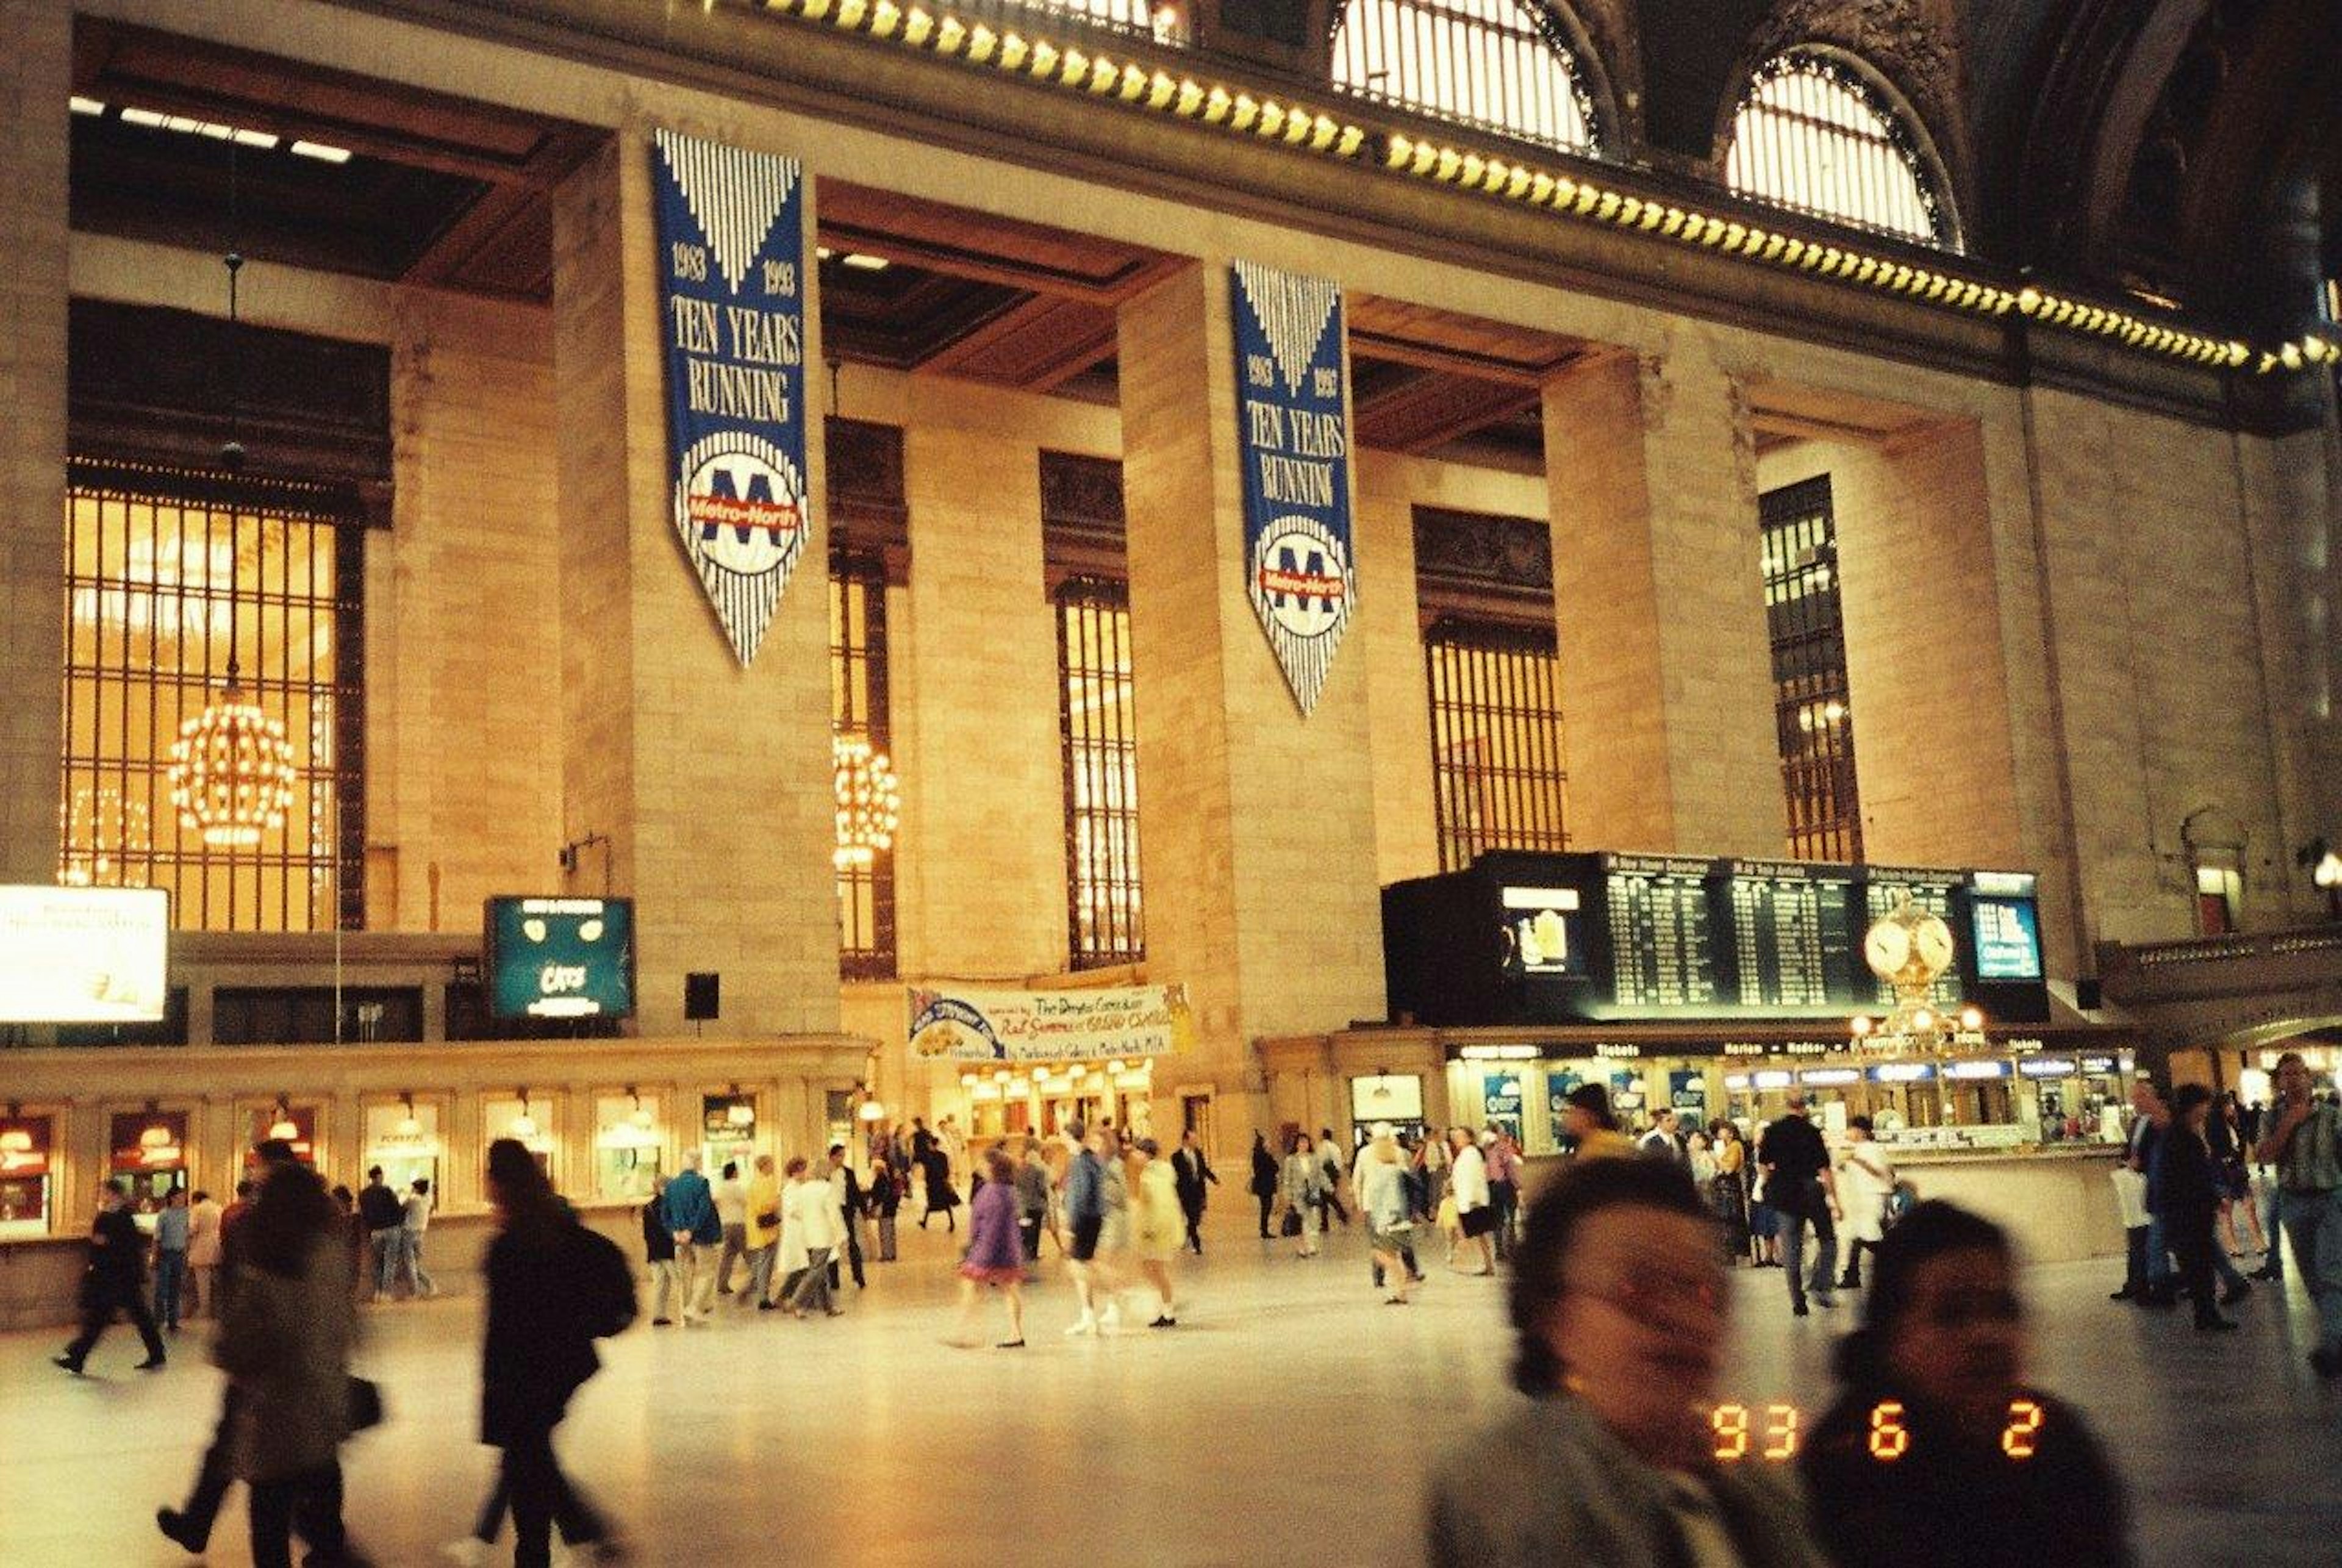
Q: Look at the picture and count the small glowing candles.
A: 0